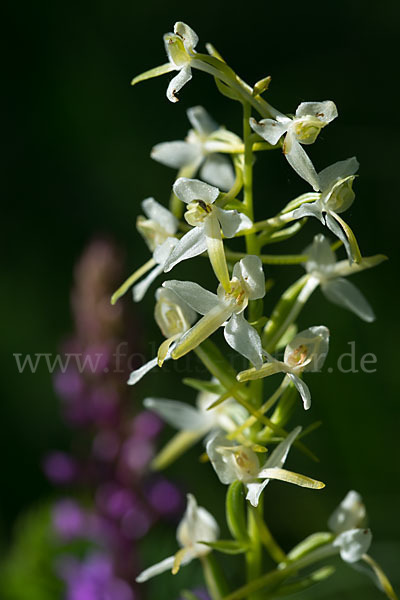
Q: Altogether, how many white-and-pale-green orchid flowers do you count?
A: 14